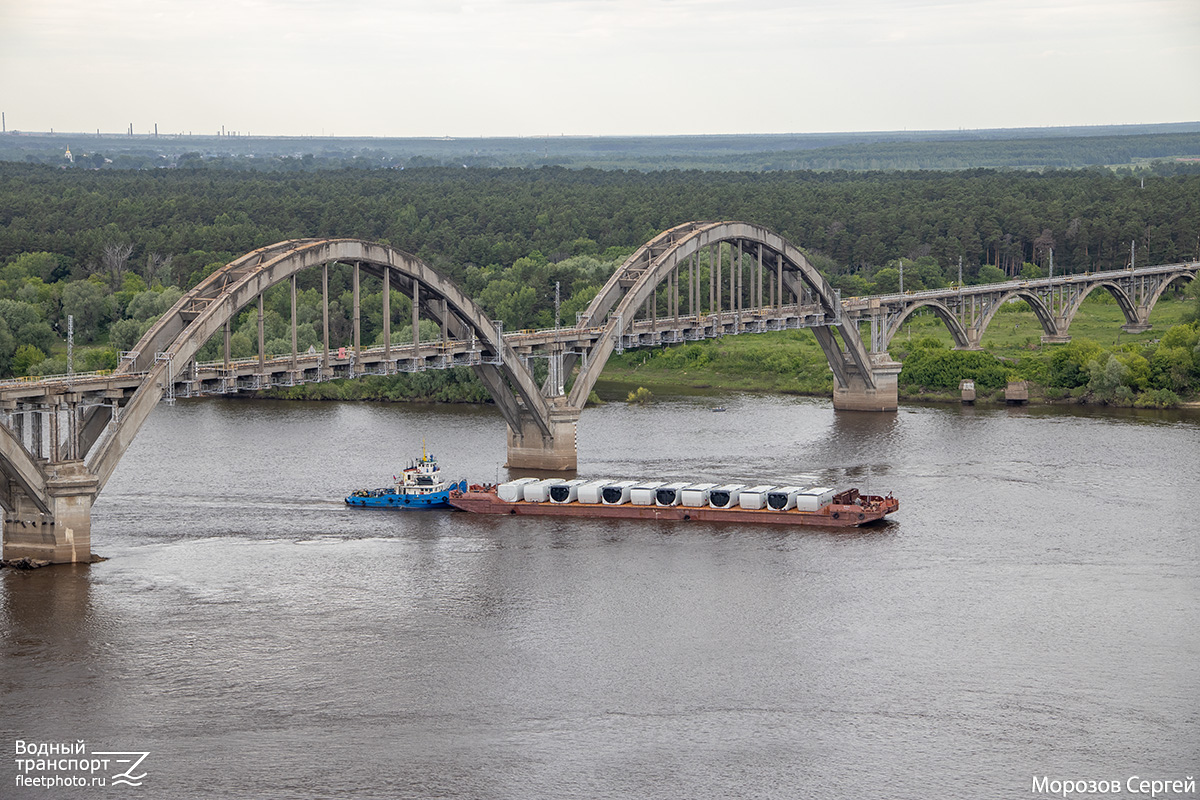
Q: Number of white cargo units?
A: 12